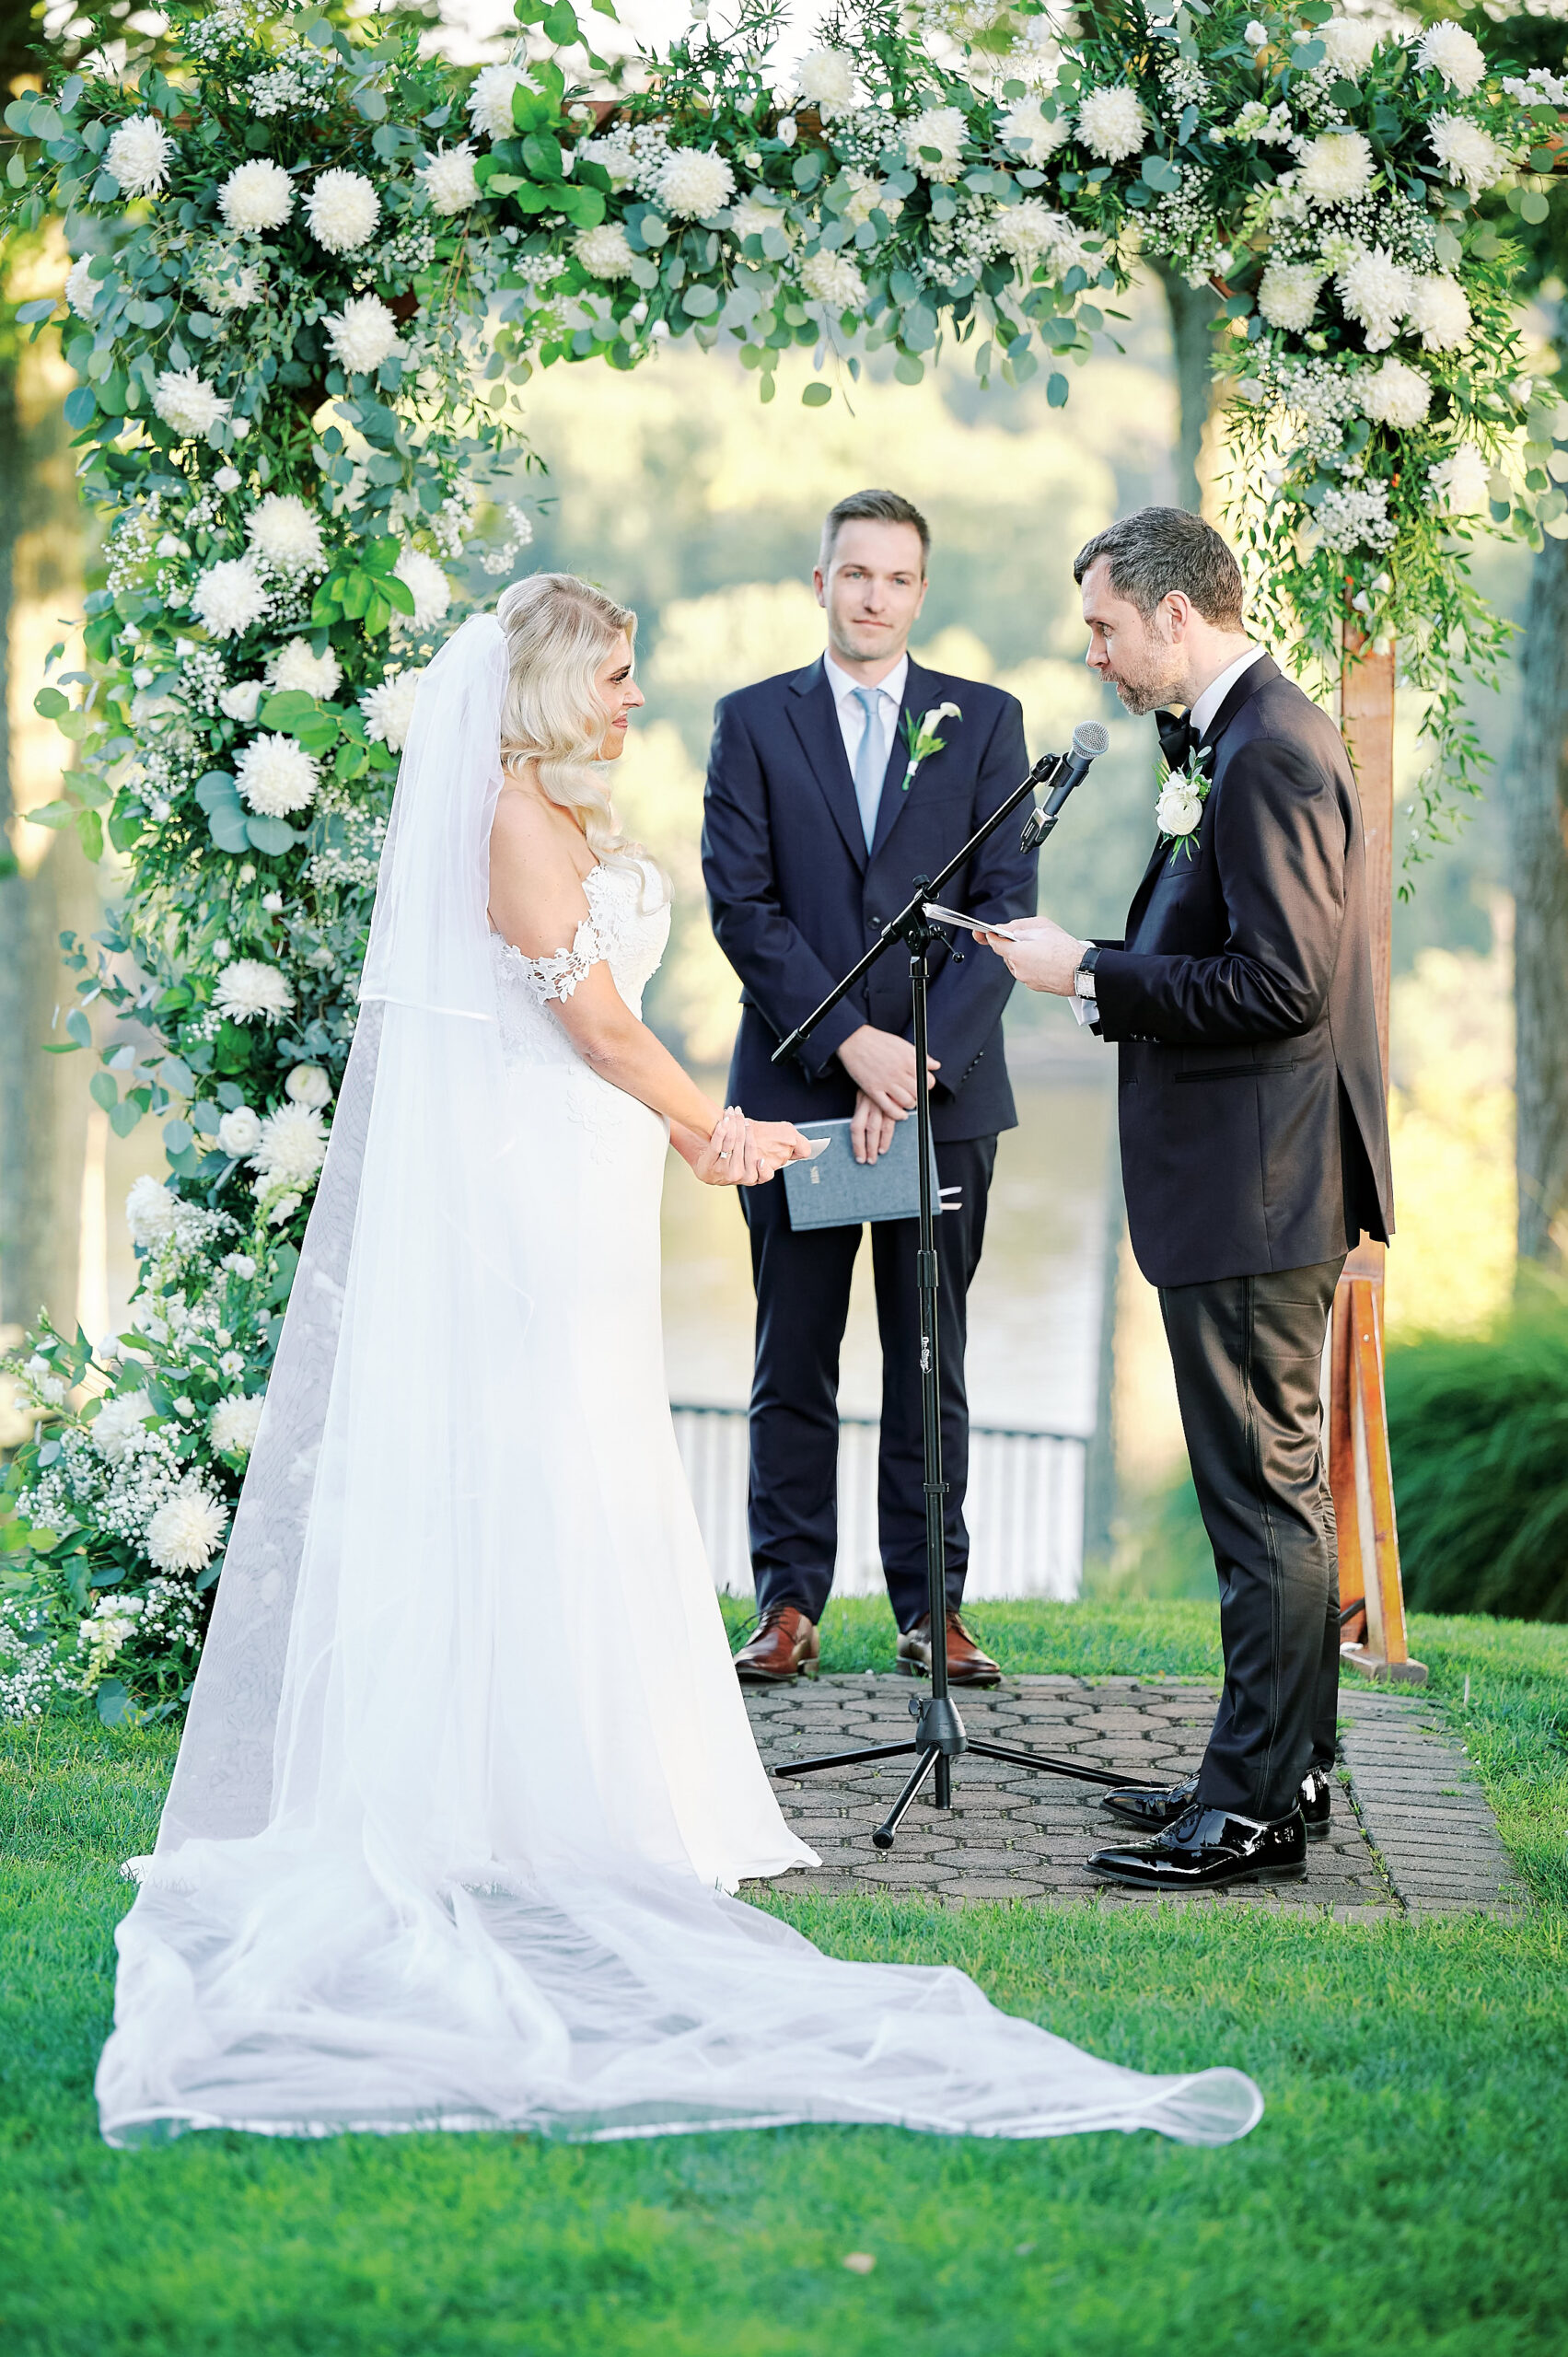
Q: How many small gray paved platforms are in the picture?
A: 1